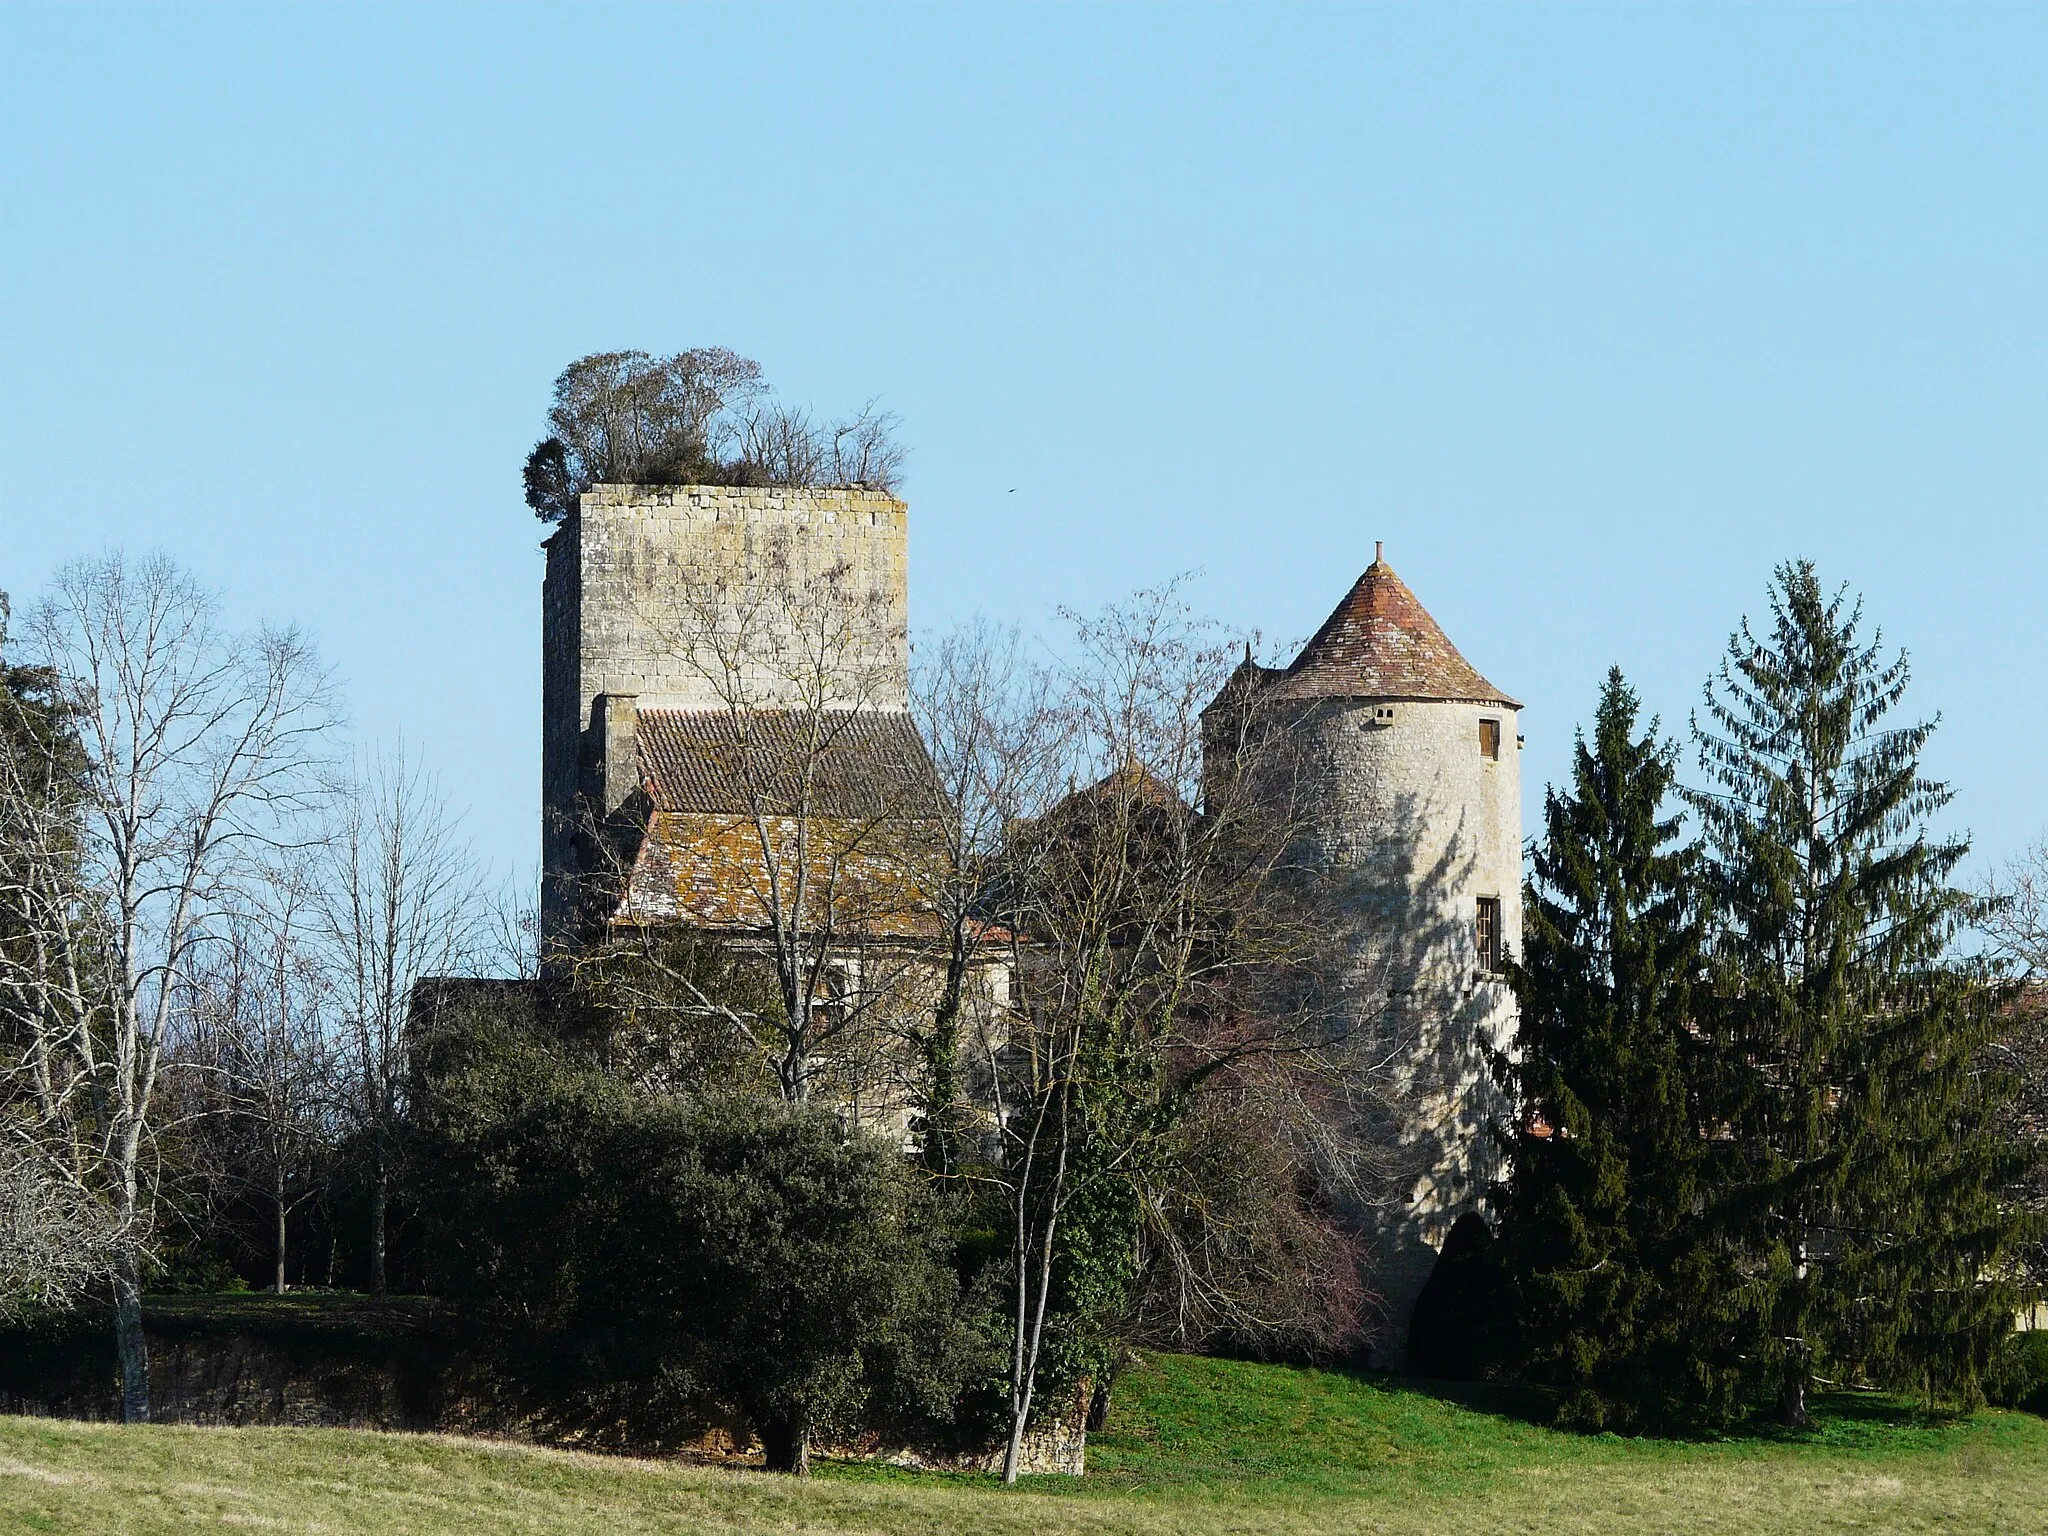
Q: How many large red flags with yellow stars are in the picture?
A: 0